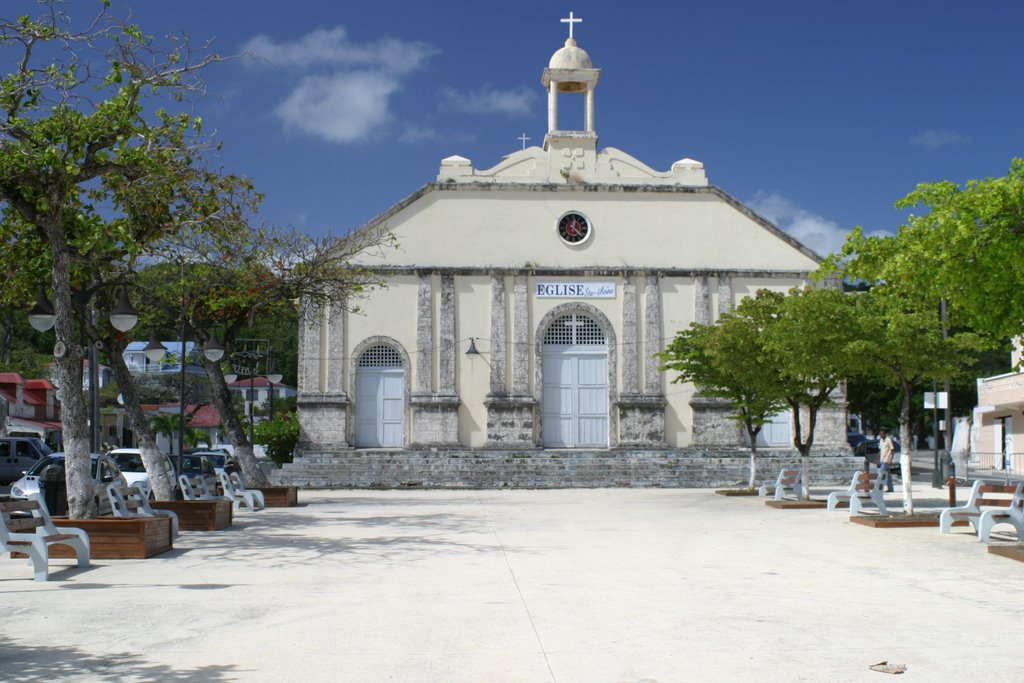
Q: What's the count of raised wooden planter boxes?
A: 3